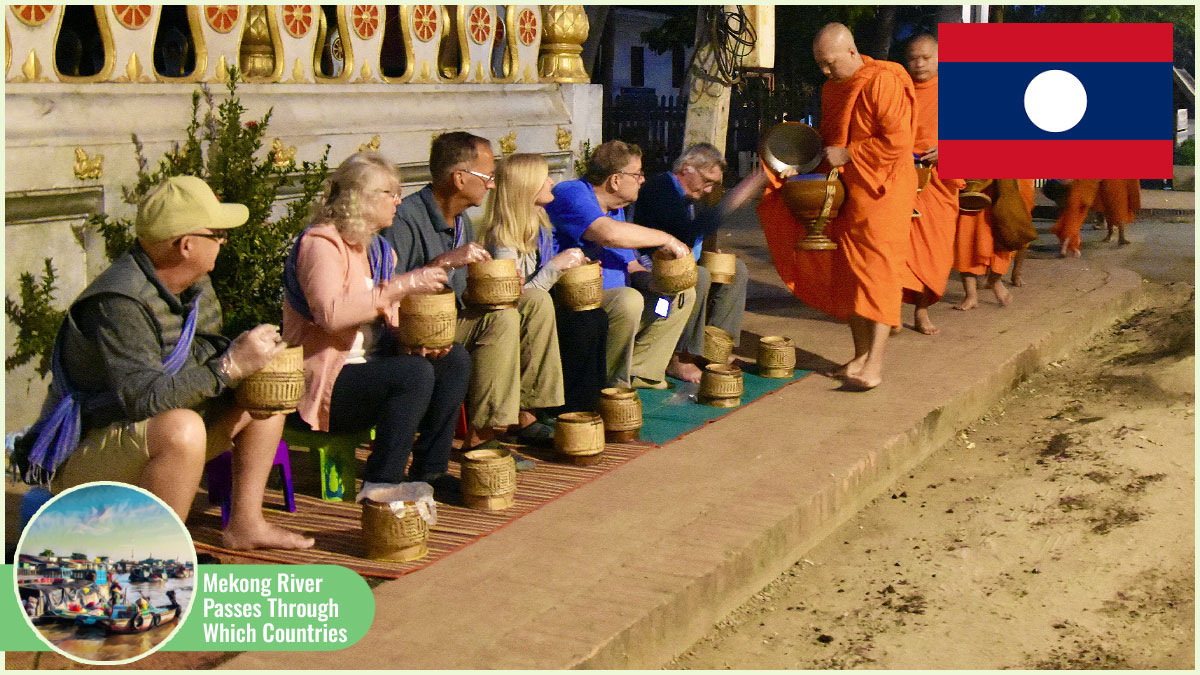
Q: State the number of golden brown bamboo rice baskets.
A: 13